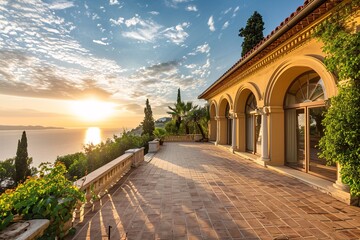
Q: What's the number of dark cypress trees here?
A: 4